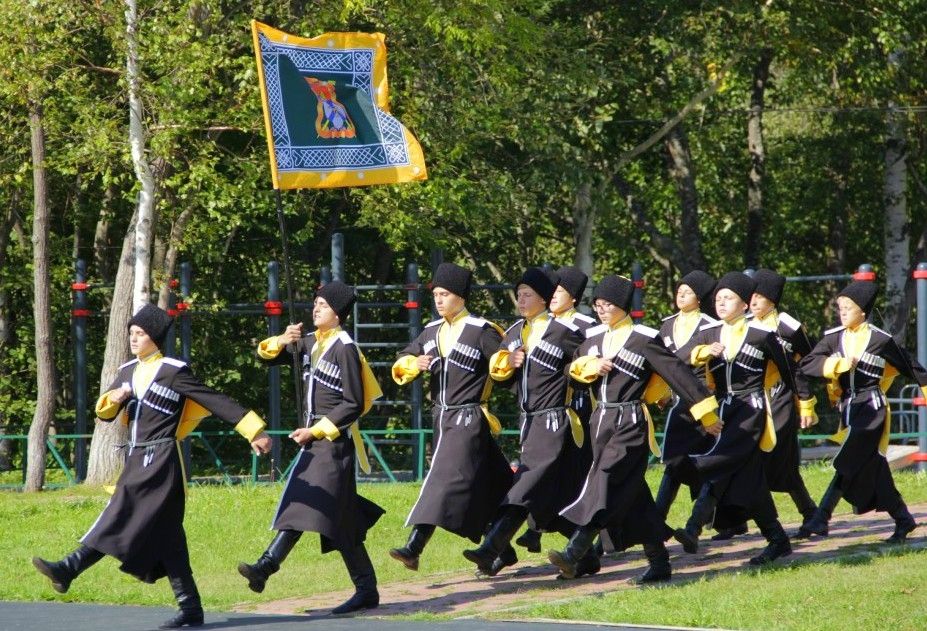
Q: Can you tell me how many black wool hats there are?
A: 10